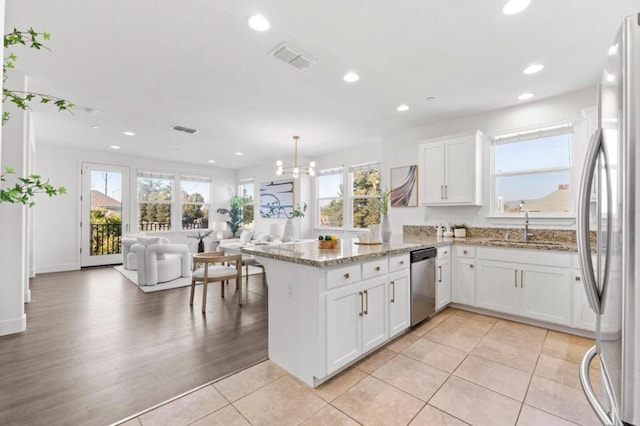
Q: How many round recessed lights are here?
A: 10